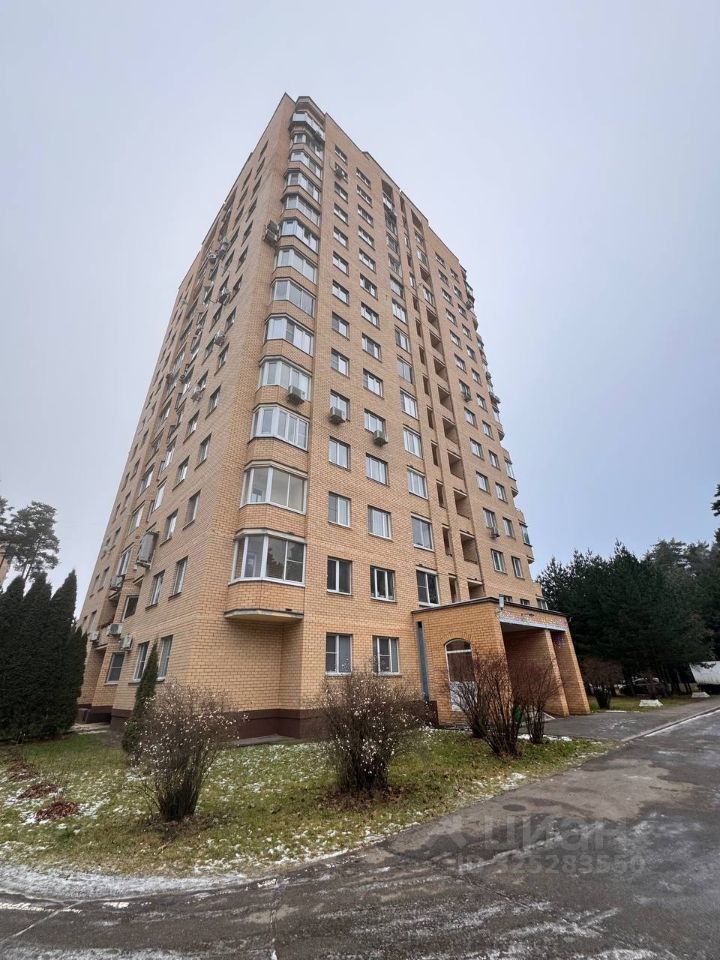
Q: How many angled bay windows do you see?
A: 13